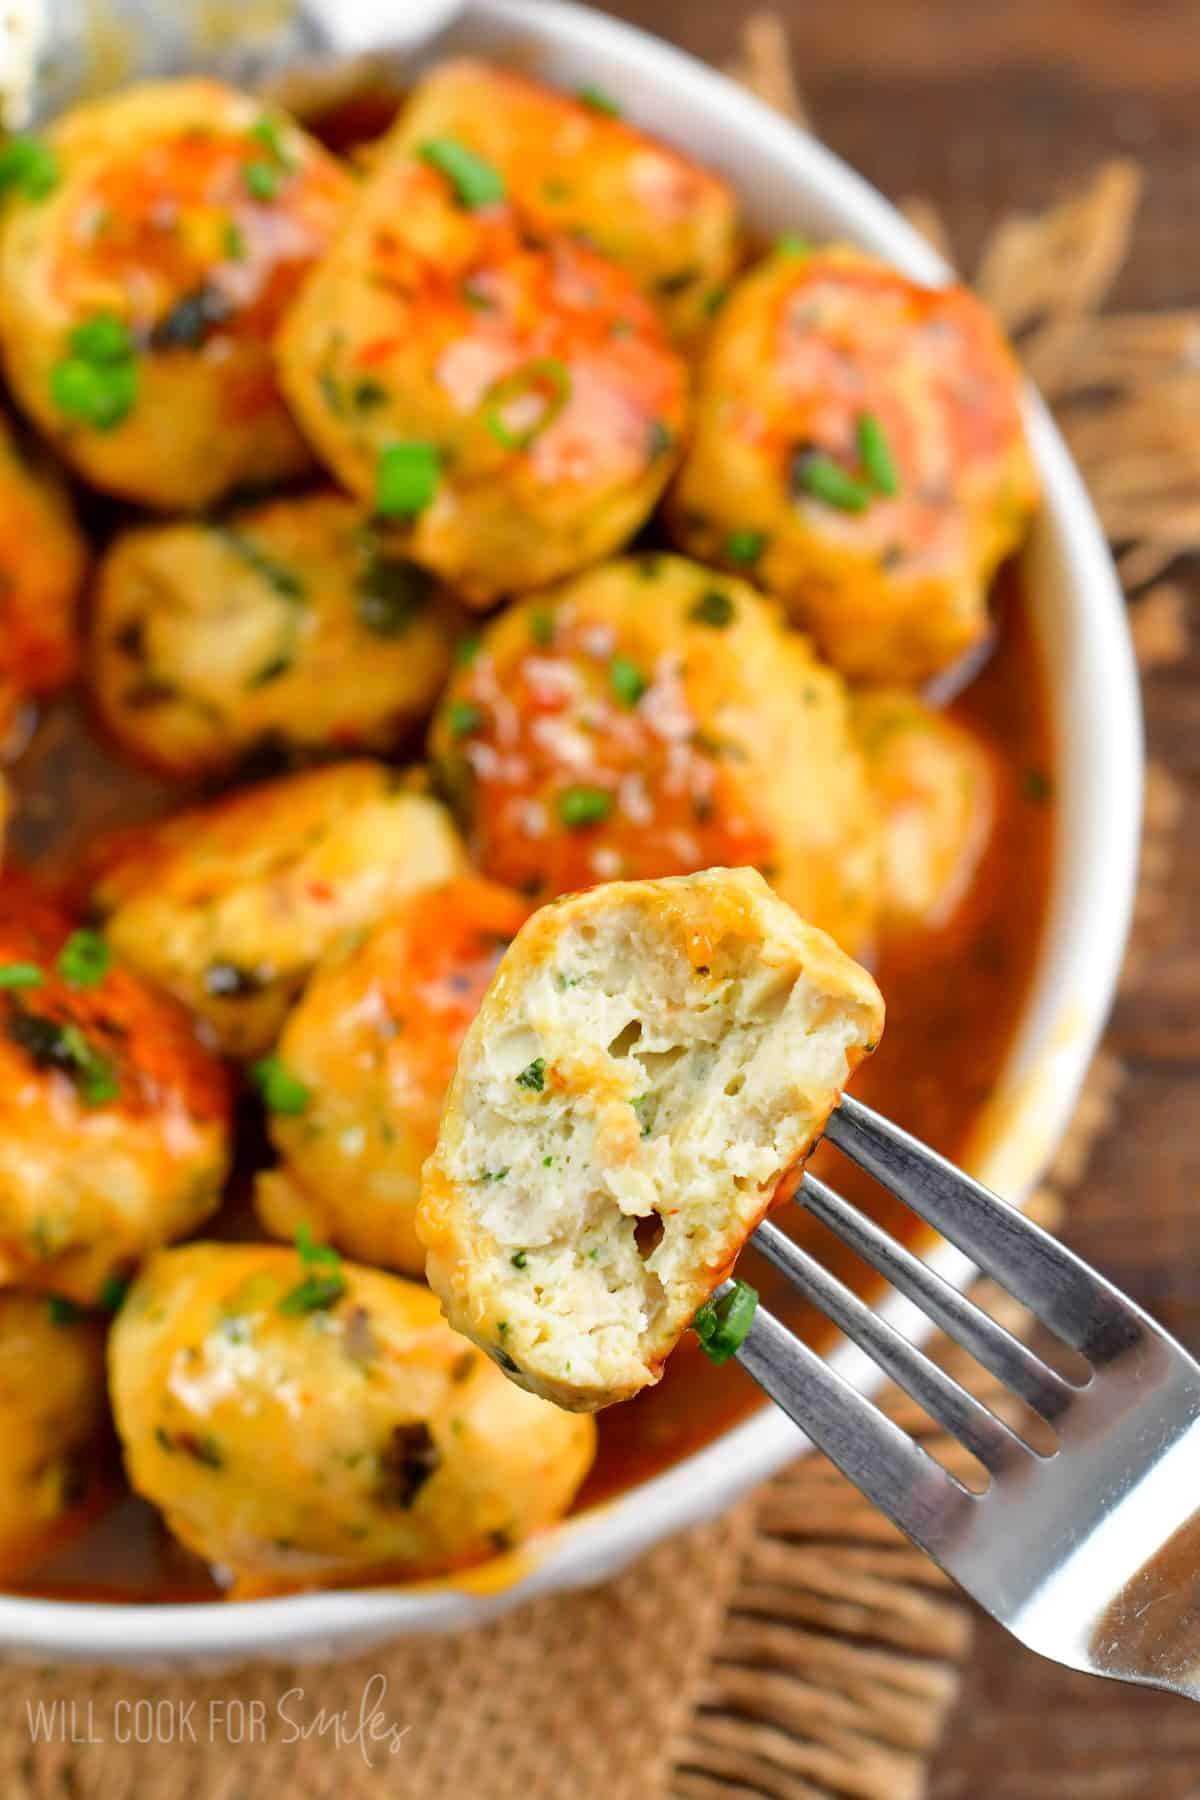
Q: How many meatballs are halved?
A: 1